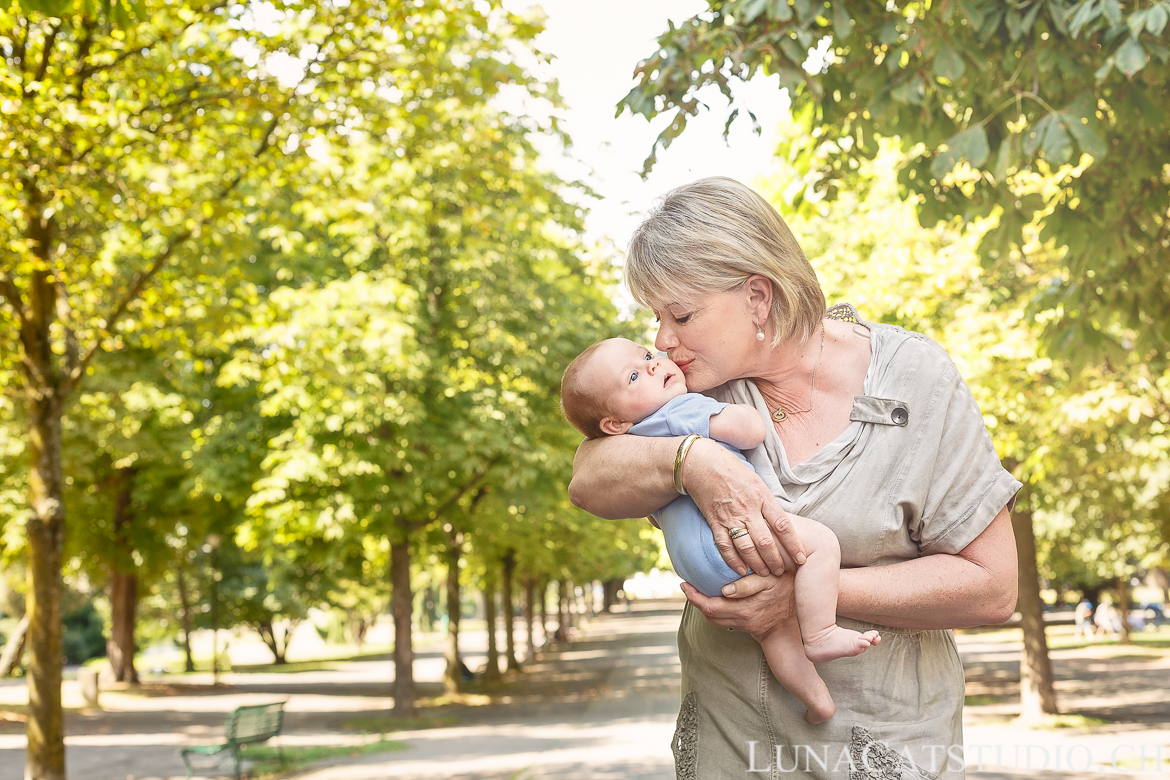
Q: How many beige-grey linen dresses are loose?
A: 1